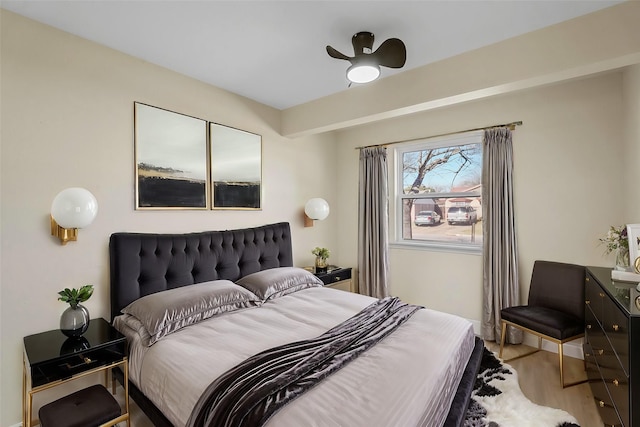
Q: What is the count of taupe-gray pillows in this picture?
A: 2